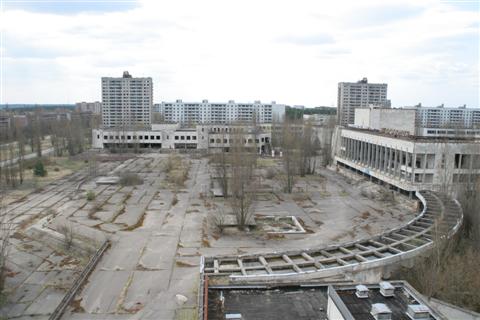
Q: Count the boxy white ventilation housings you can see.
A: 4